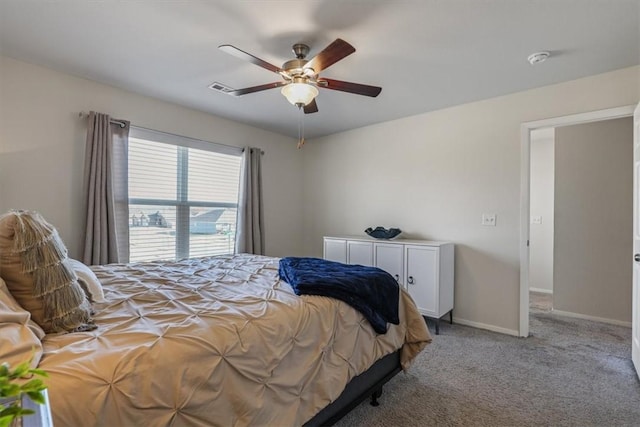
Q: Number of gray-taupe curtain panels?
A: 2